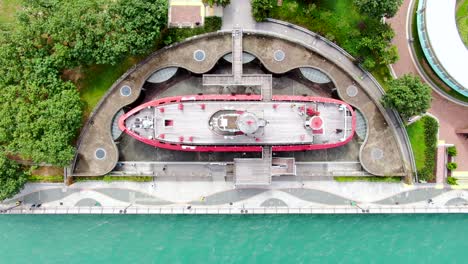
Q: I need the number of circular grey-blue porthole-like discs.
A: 6